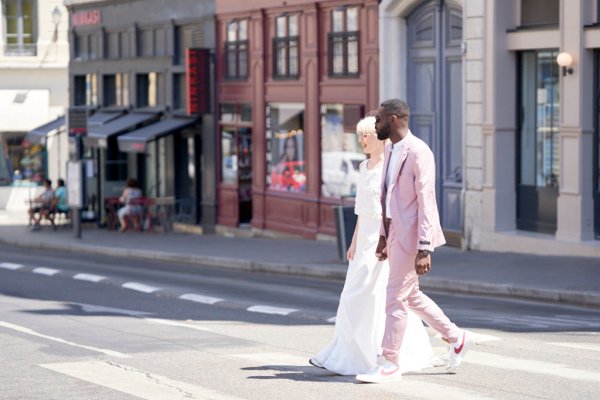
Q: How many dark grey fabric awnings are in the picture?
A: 4